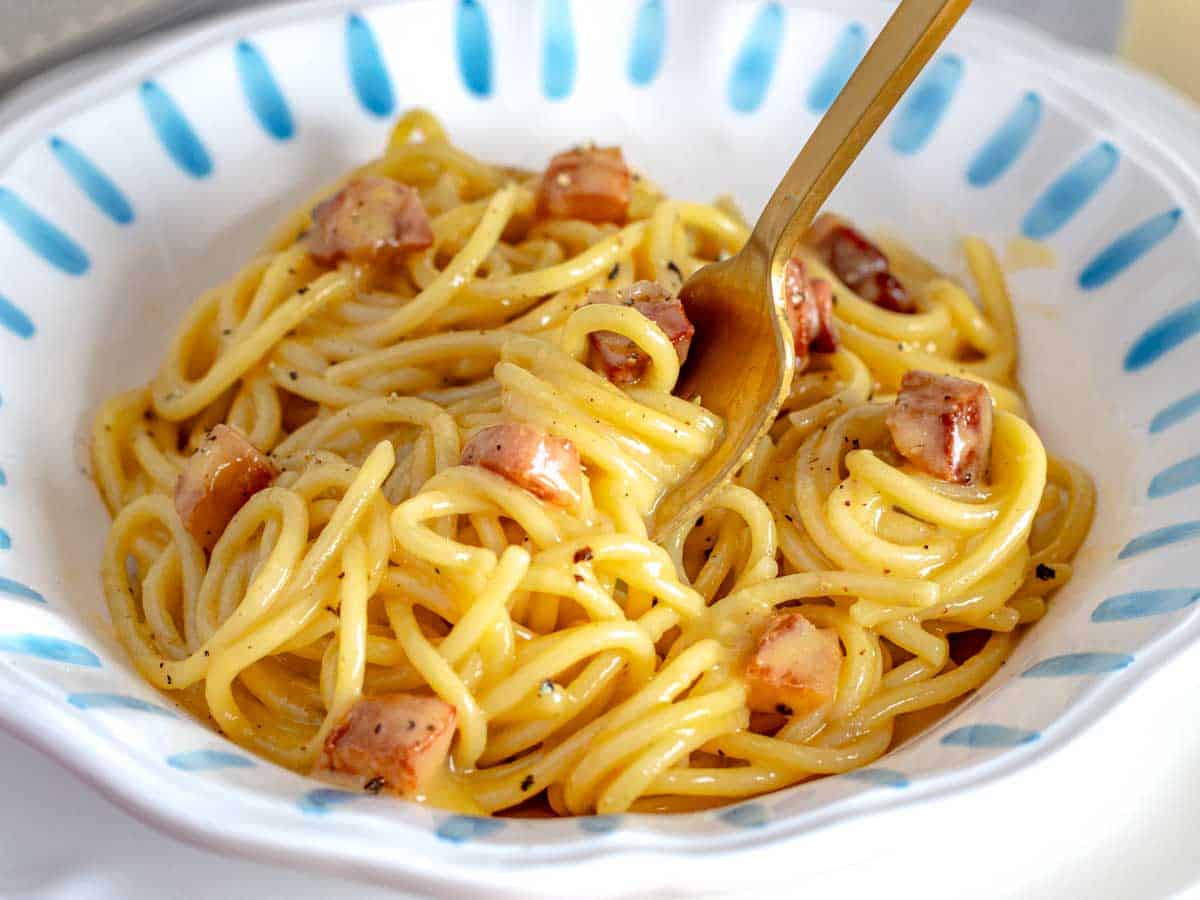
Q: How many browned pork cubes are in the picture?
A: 10